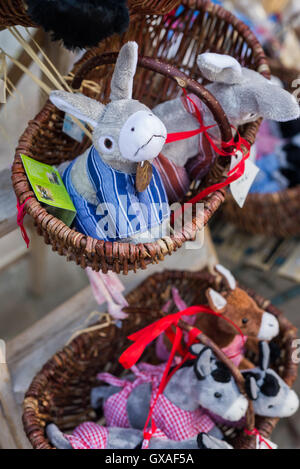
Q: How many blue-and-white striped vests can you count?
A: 1